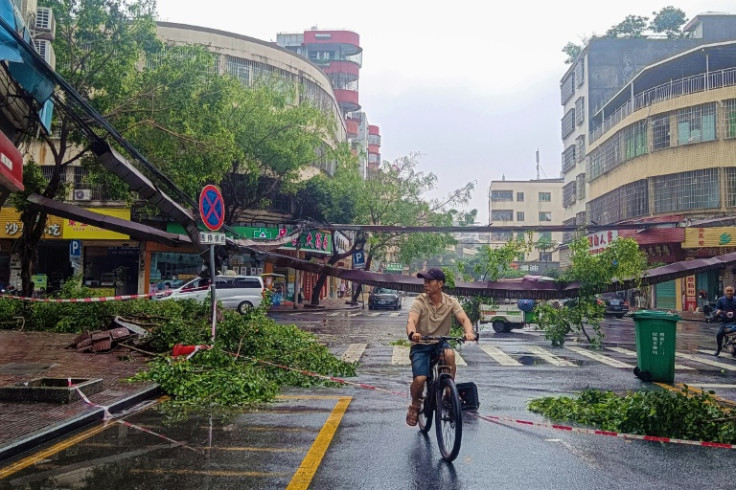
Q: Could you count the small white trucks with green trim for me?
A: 1